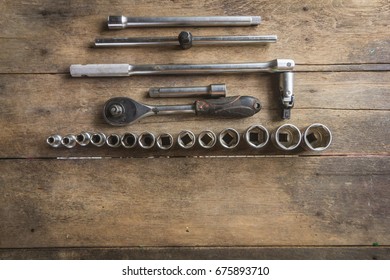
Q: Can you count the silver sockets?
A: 14